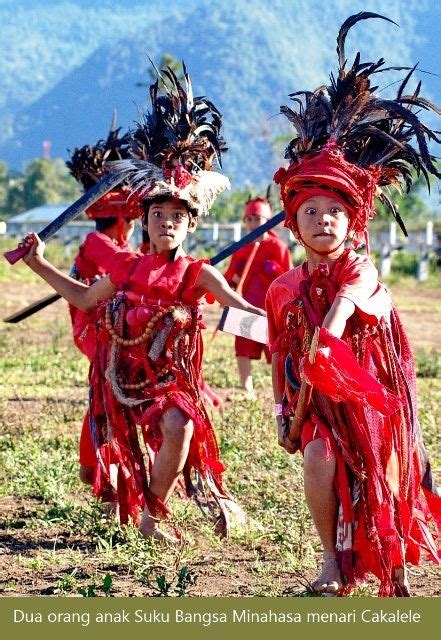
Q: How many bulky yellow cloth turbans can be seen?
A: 0